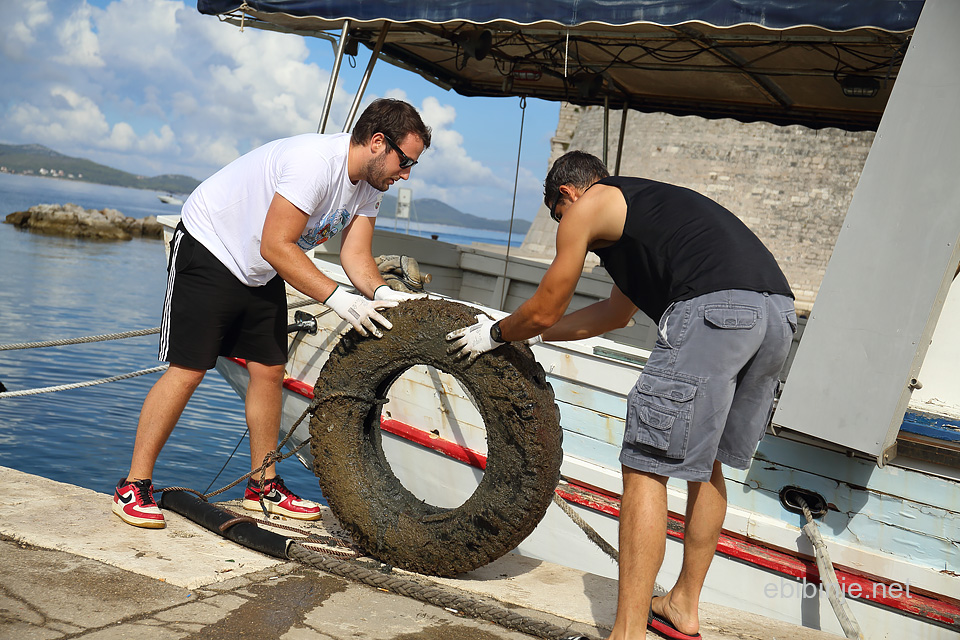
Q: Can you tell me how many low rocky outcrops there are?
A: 1